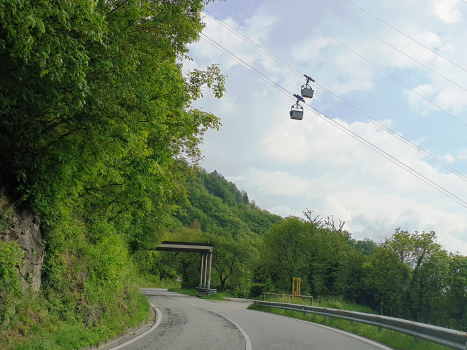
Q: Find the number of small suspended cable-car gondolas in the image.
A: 2